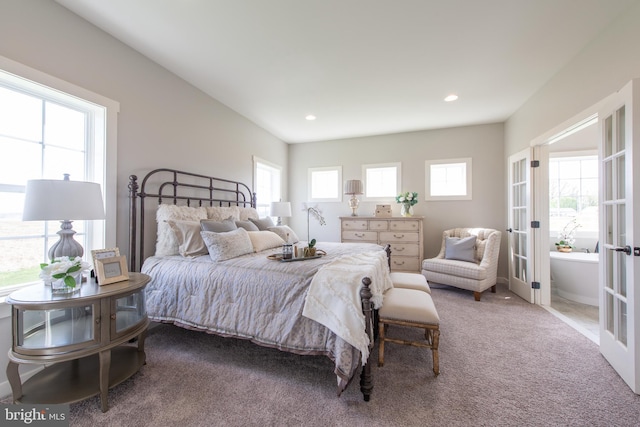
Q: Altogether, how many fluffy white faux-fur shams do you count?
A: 3